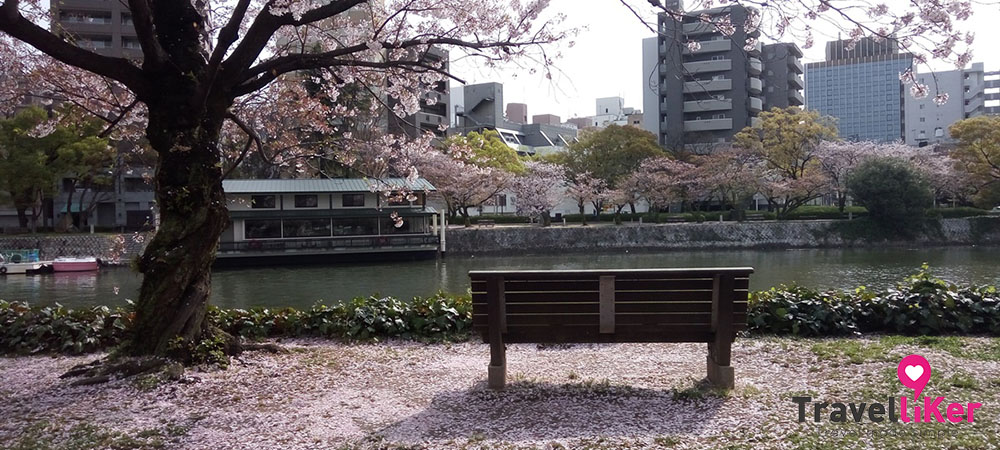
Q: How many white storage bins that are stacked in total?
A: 0